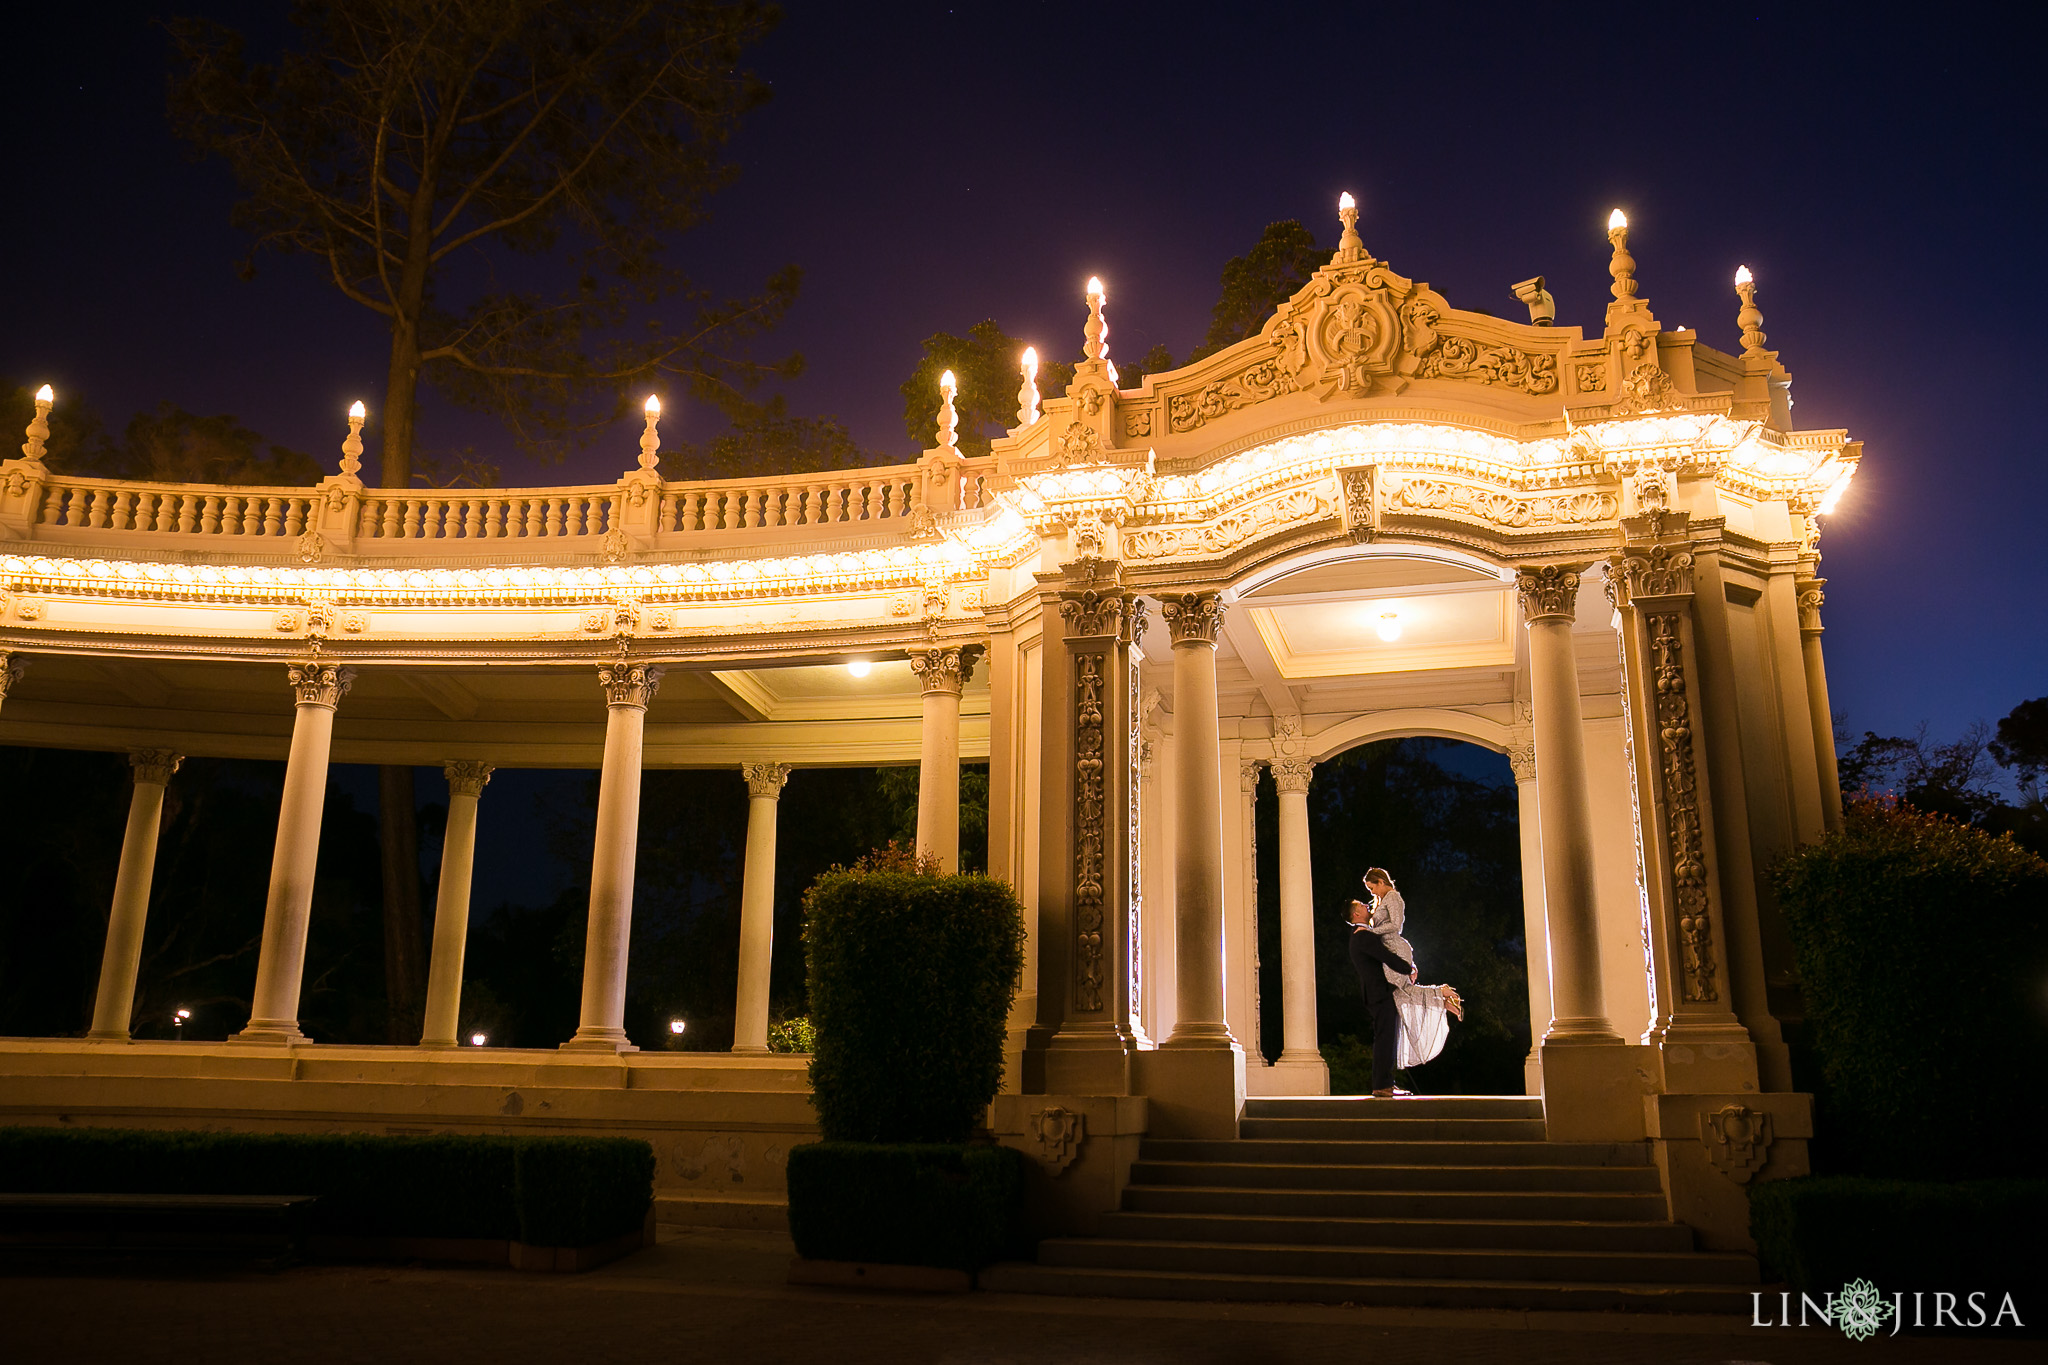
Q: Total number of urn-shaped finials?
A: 9